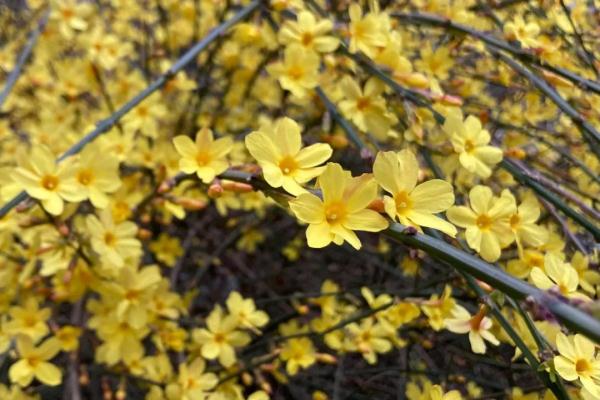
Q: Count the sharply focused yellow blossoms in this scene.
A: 3